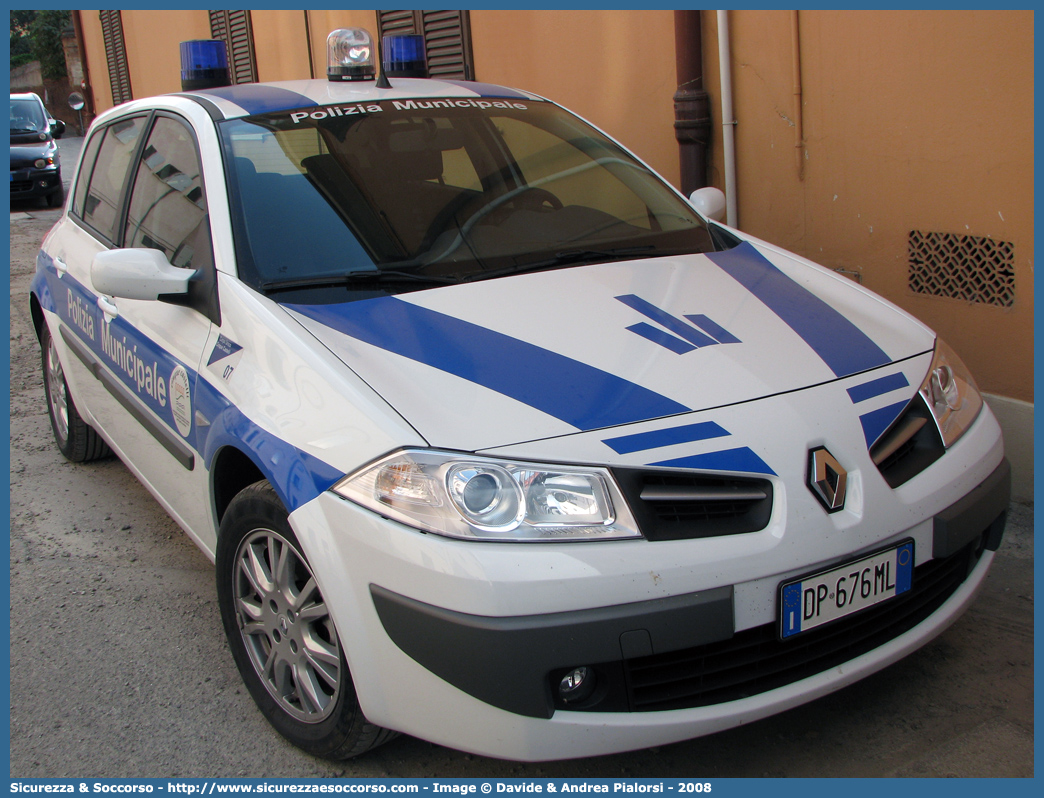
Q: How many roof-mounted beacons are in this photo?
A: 3